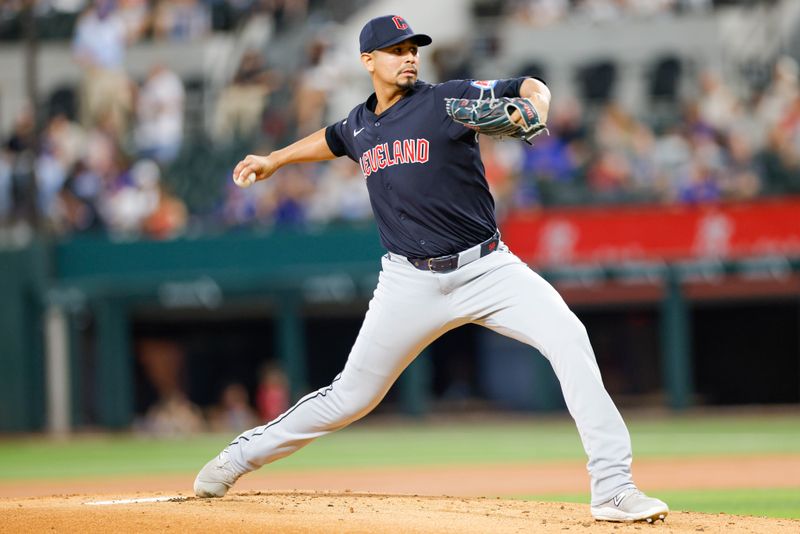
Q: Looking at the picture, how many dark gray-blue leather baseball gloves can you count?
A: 1